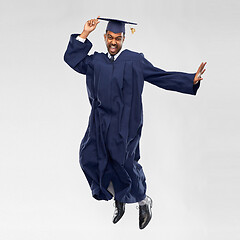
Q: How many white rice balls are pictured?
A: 0